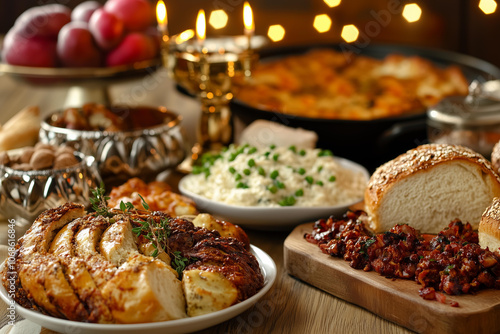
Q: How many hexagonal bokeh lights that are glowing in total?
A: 7